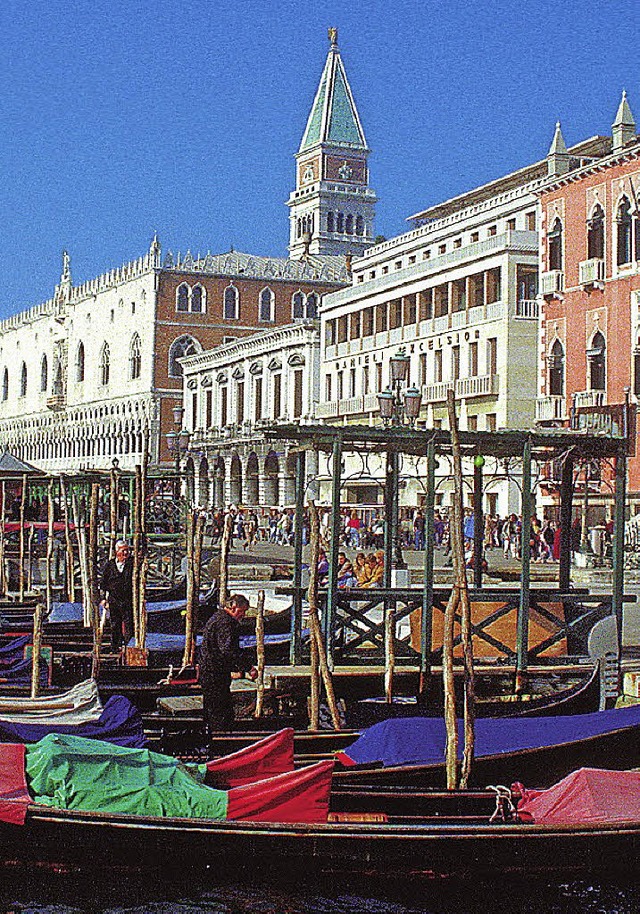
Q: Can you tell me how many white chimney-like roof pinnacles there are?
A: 2